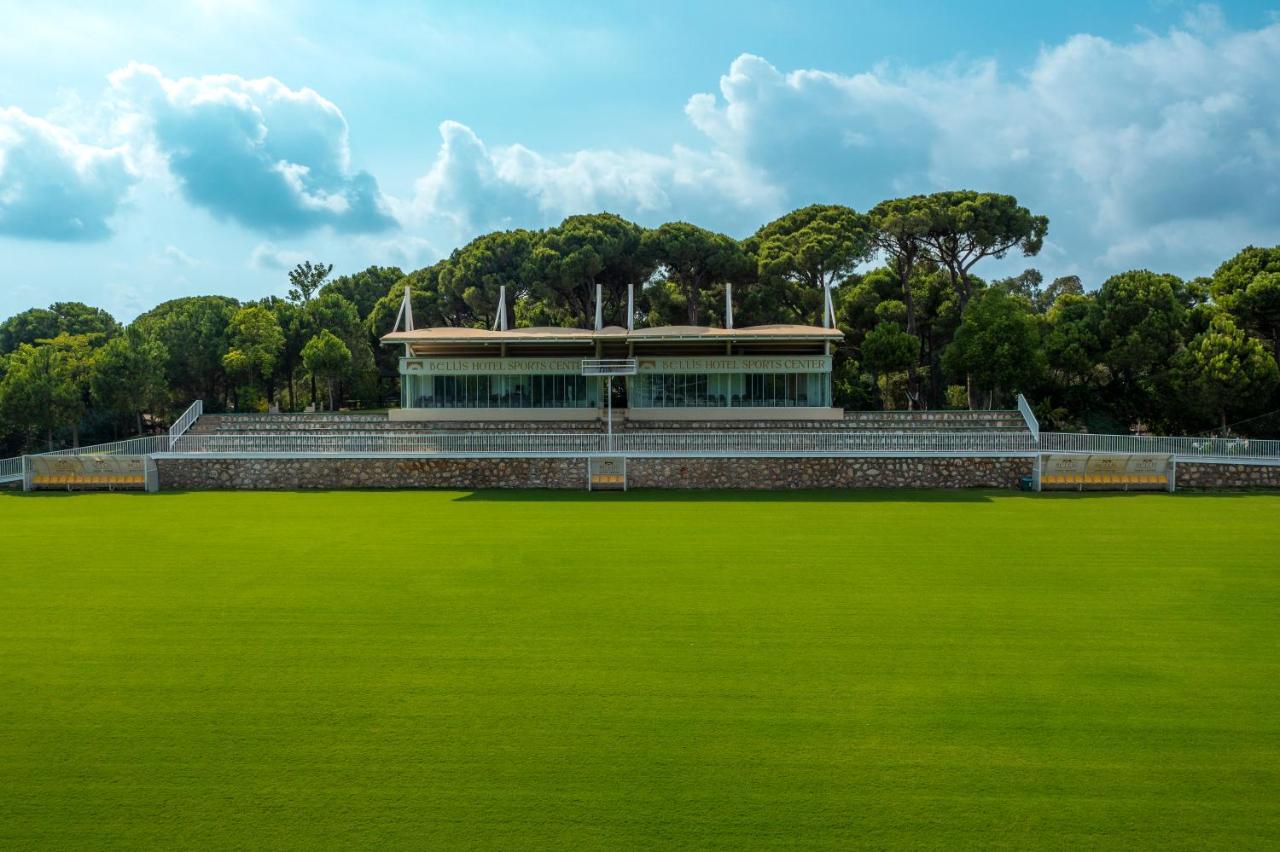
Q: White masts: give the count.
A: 6